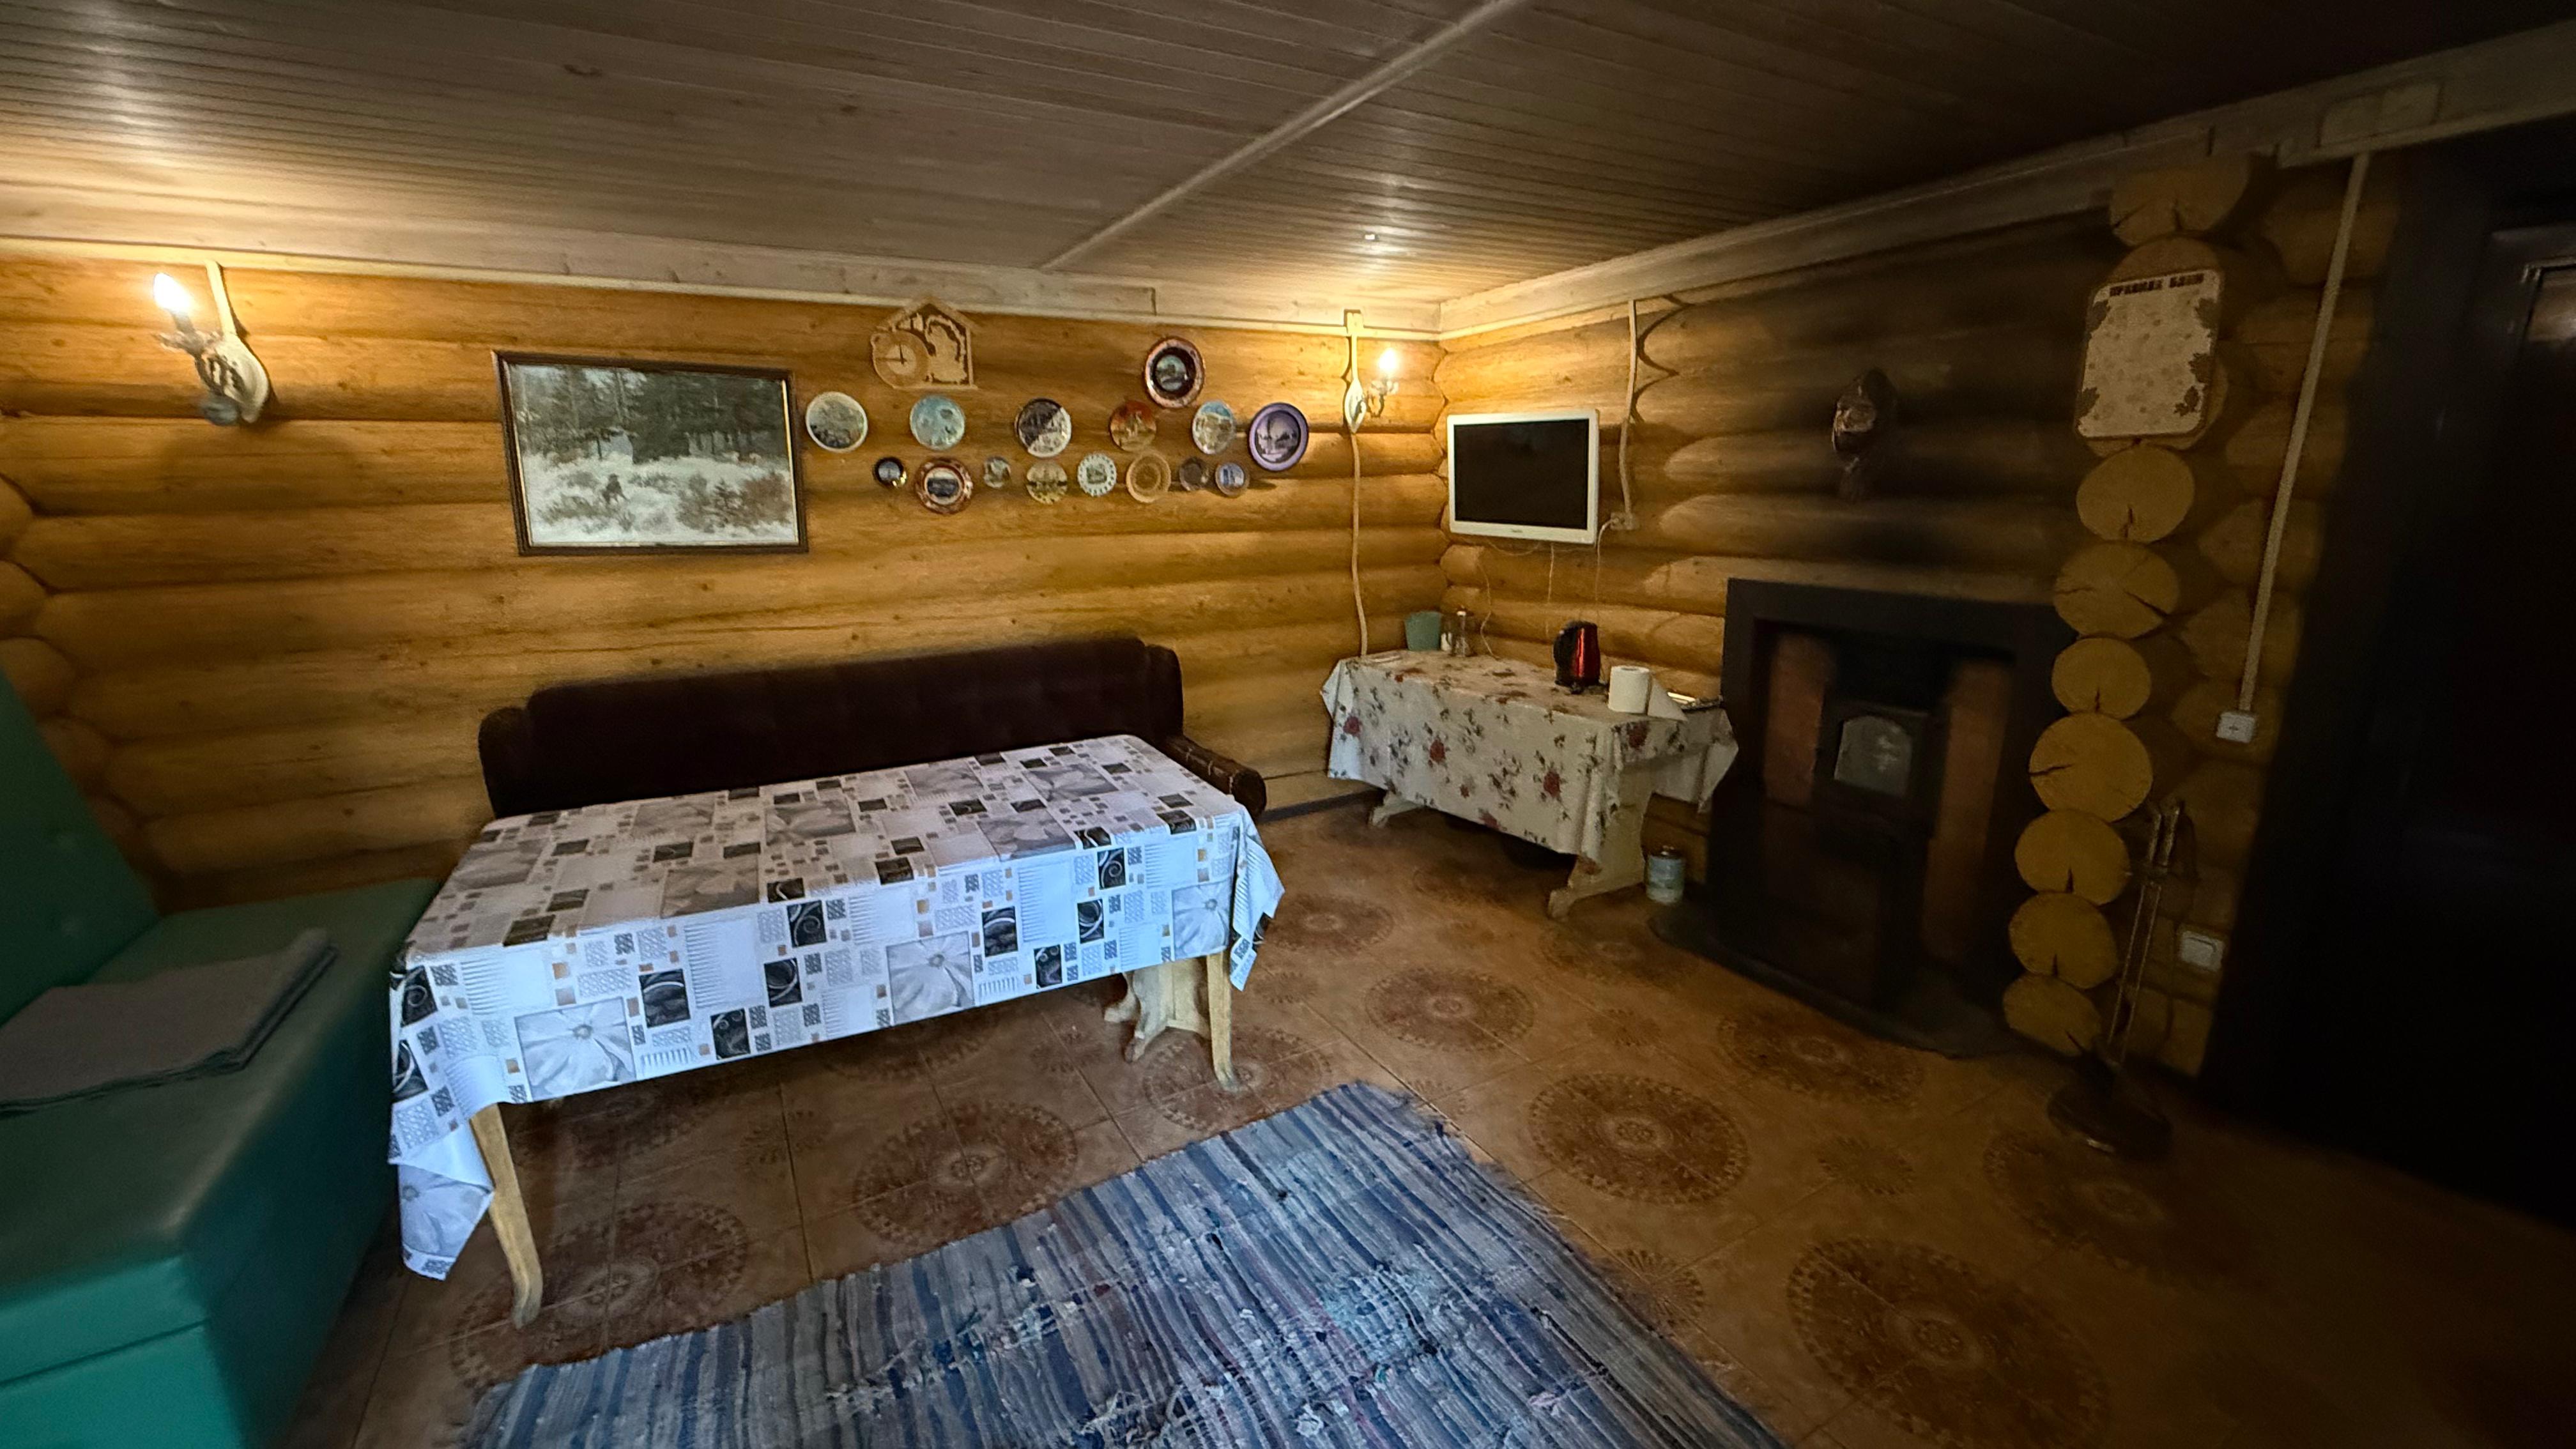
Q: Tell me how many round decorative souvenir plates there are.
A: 15